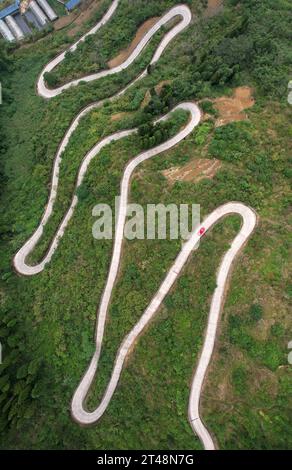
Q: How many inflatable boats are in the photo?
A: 0